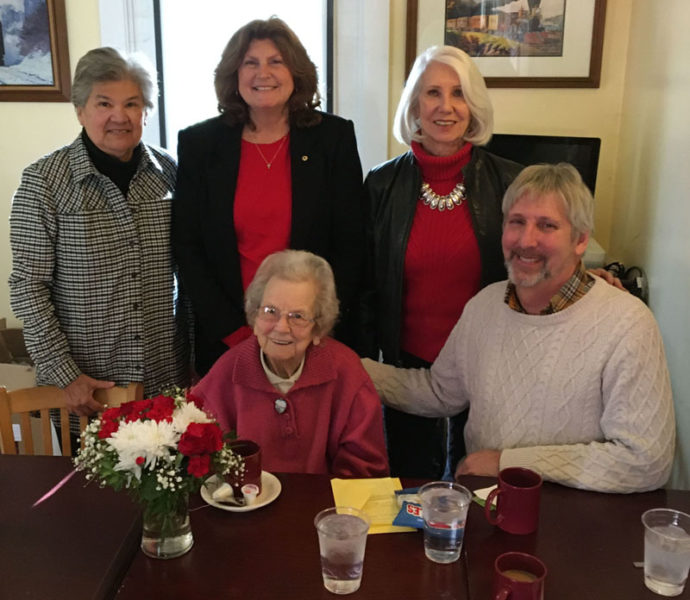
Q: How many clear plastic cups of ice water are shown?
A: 3